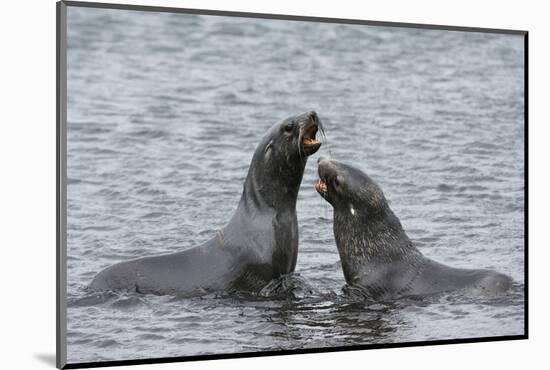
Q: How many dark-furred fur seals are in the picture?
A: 2